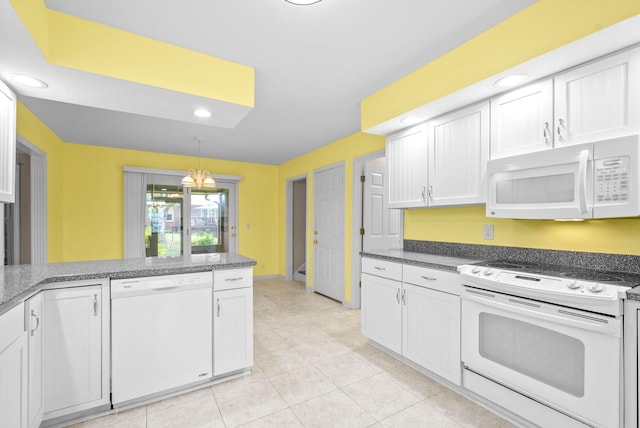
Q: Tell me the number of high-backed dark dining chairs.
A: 0